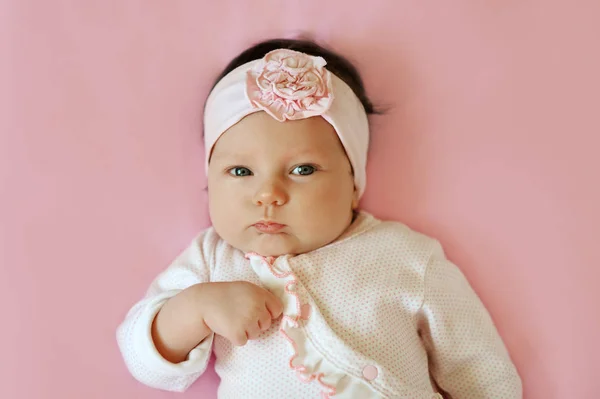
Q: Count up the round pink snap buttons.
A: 2